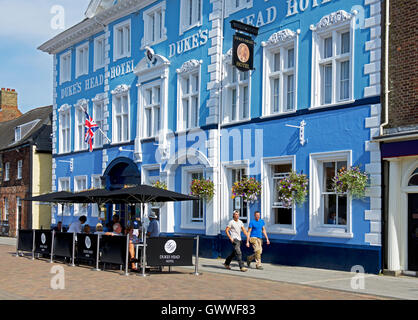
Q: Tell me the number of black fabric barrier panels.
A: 6